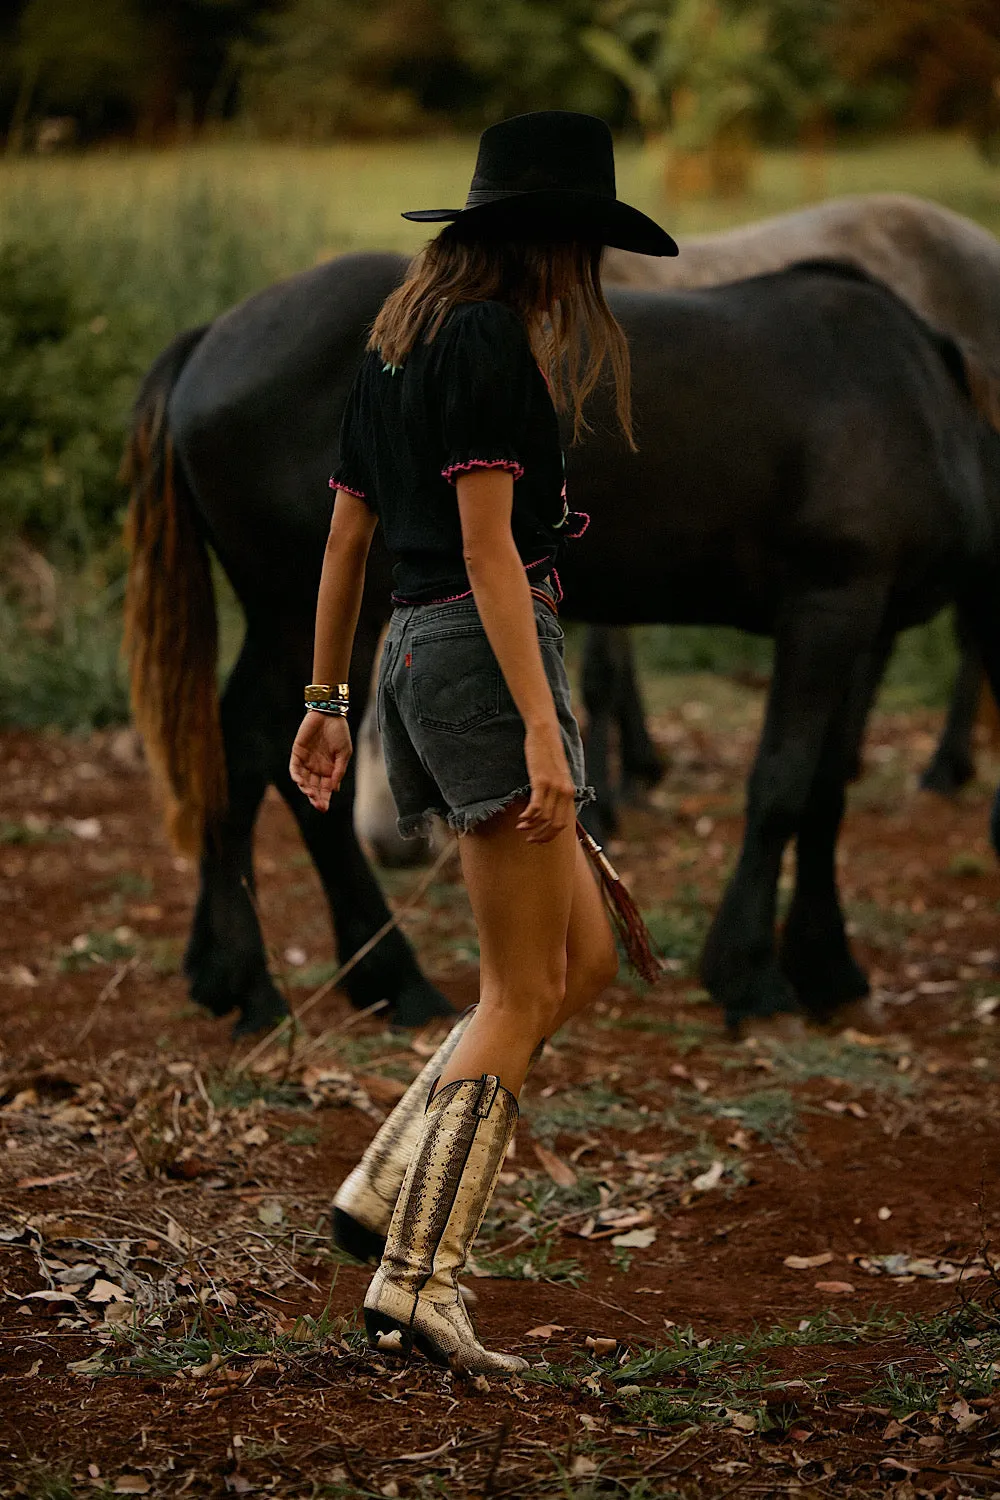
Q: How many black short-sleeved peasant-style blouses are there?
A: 1